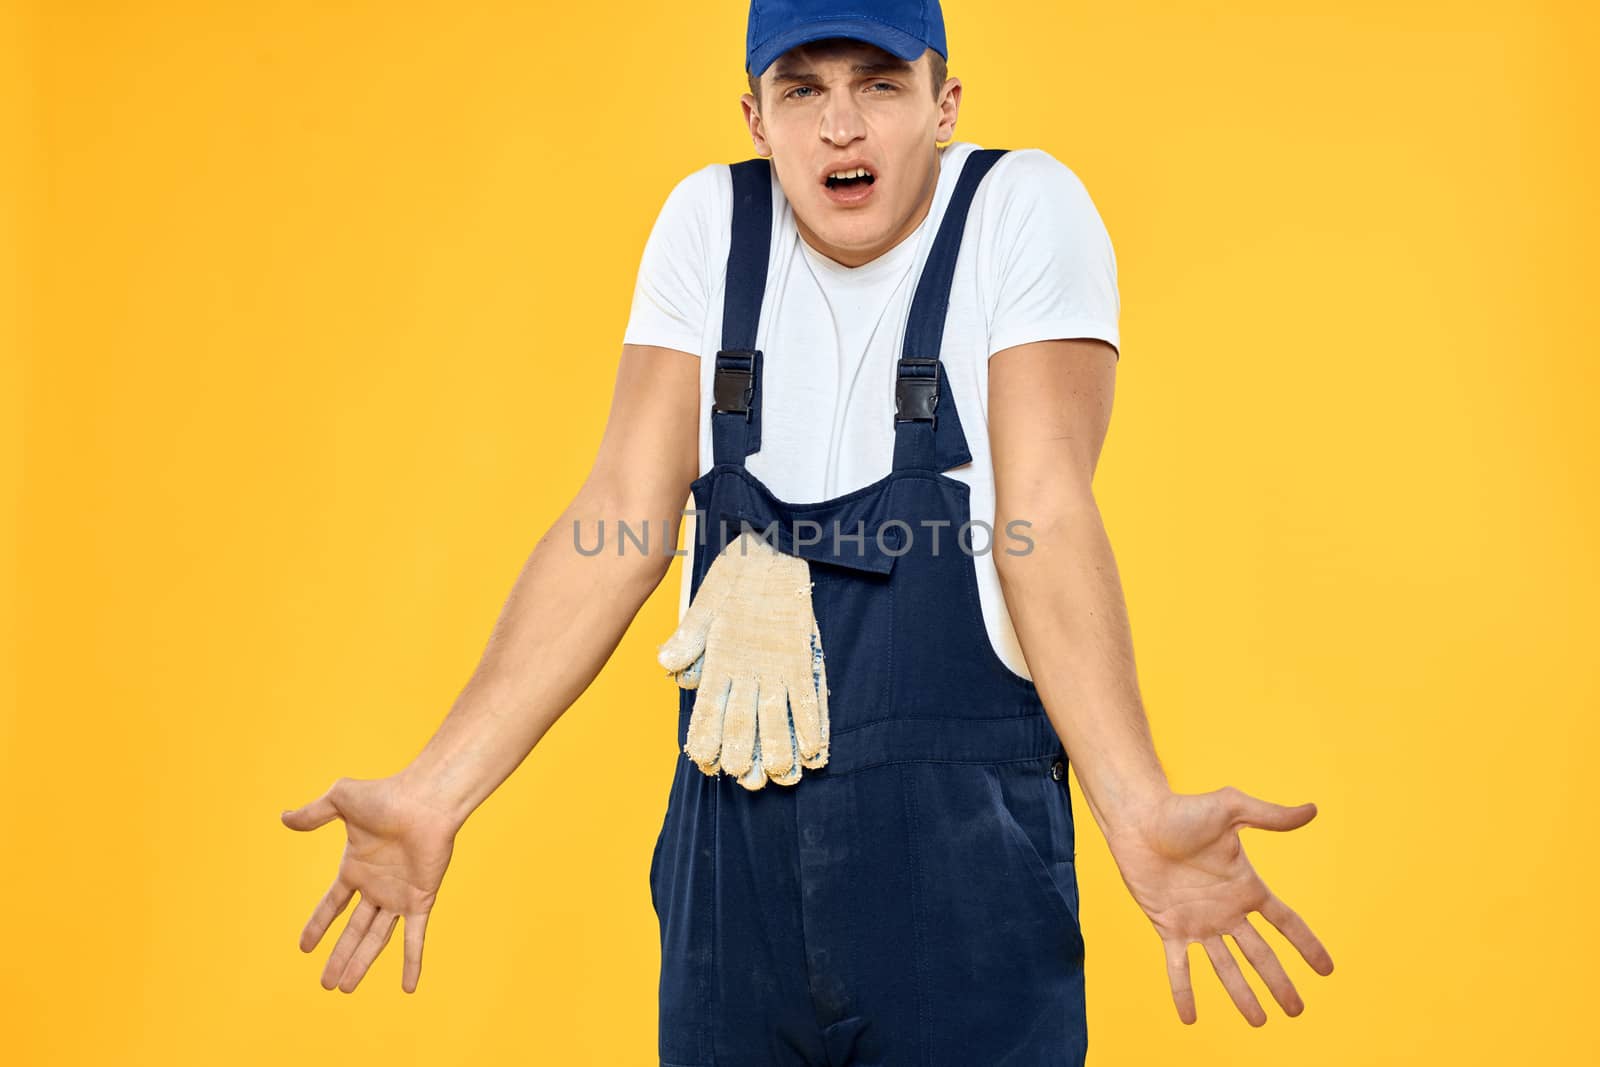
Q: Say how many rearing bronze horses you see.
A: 0